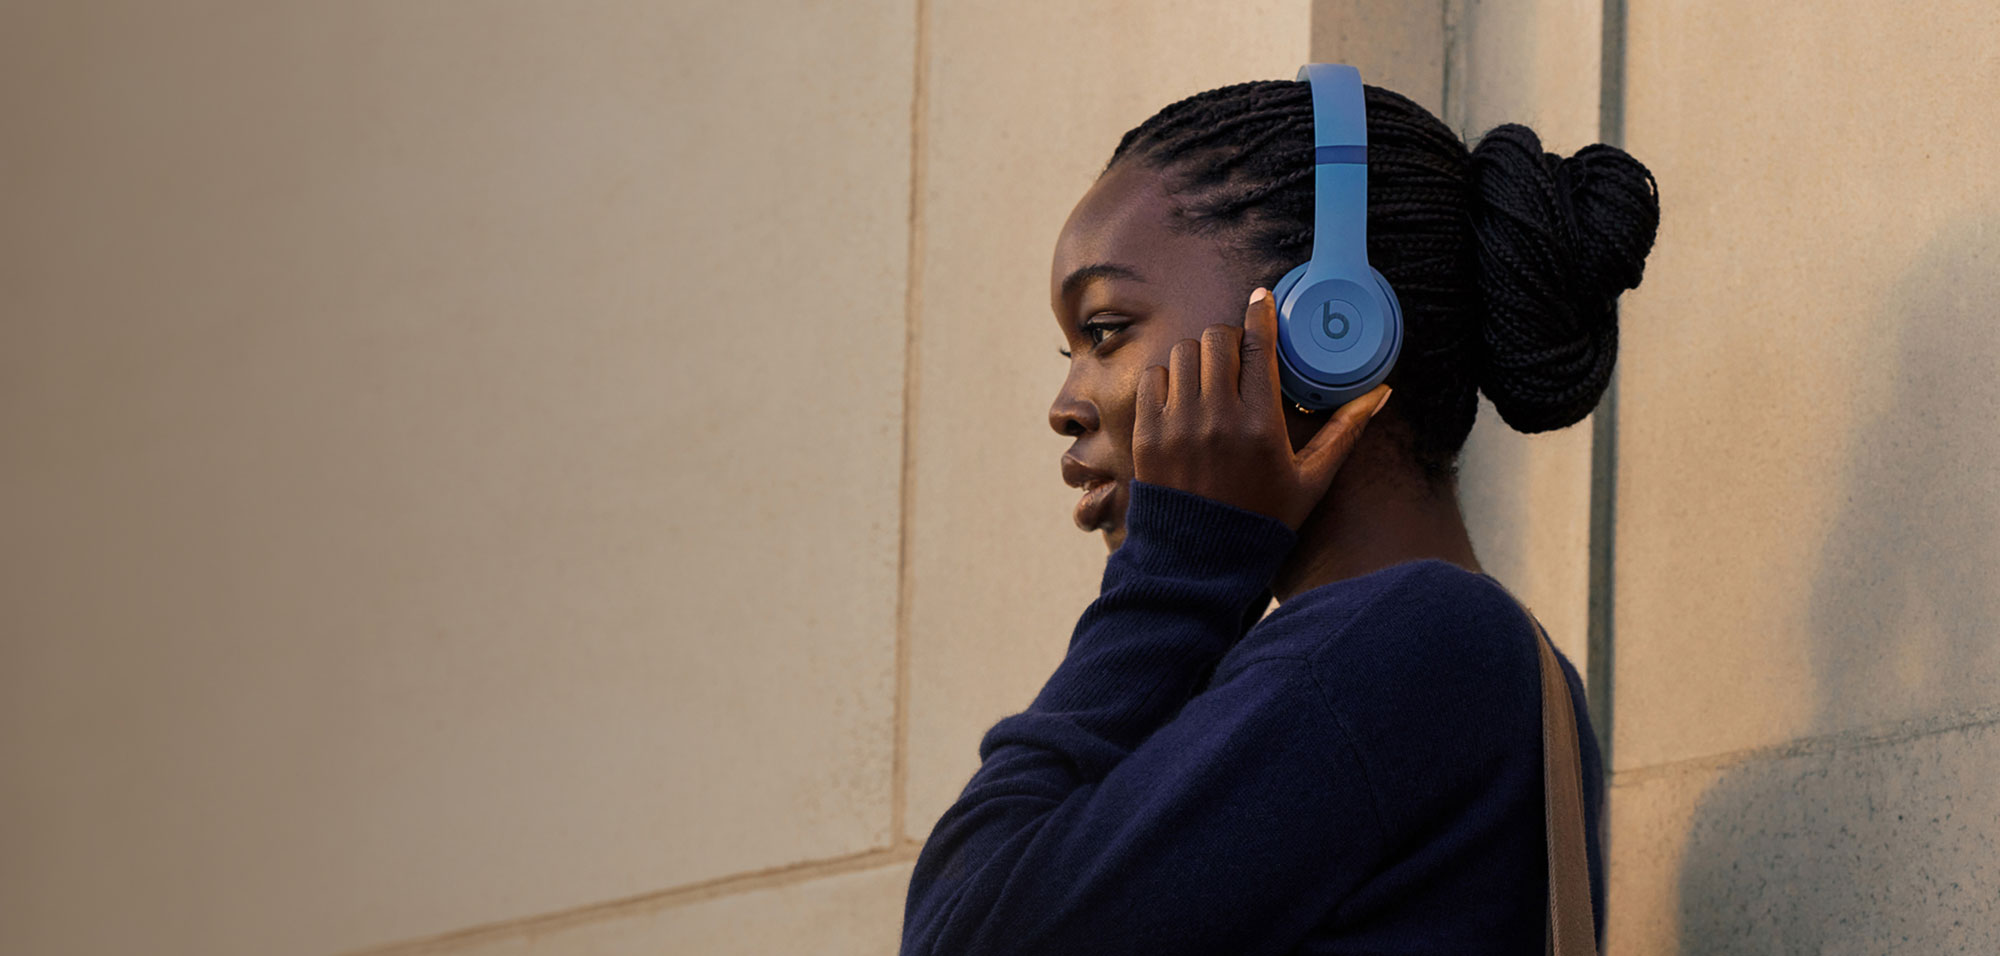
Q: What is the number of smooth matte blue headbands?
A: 1